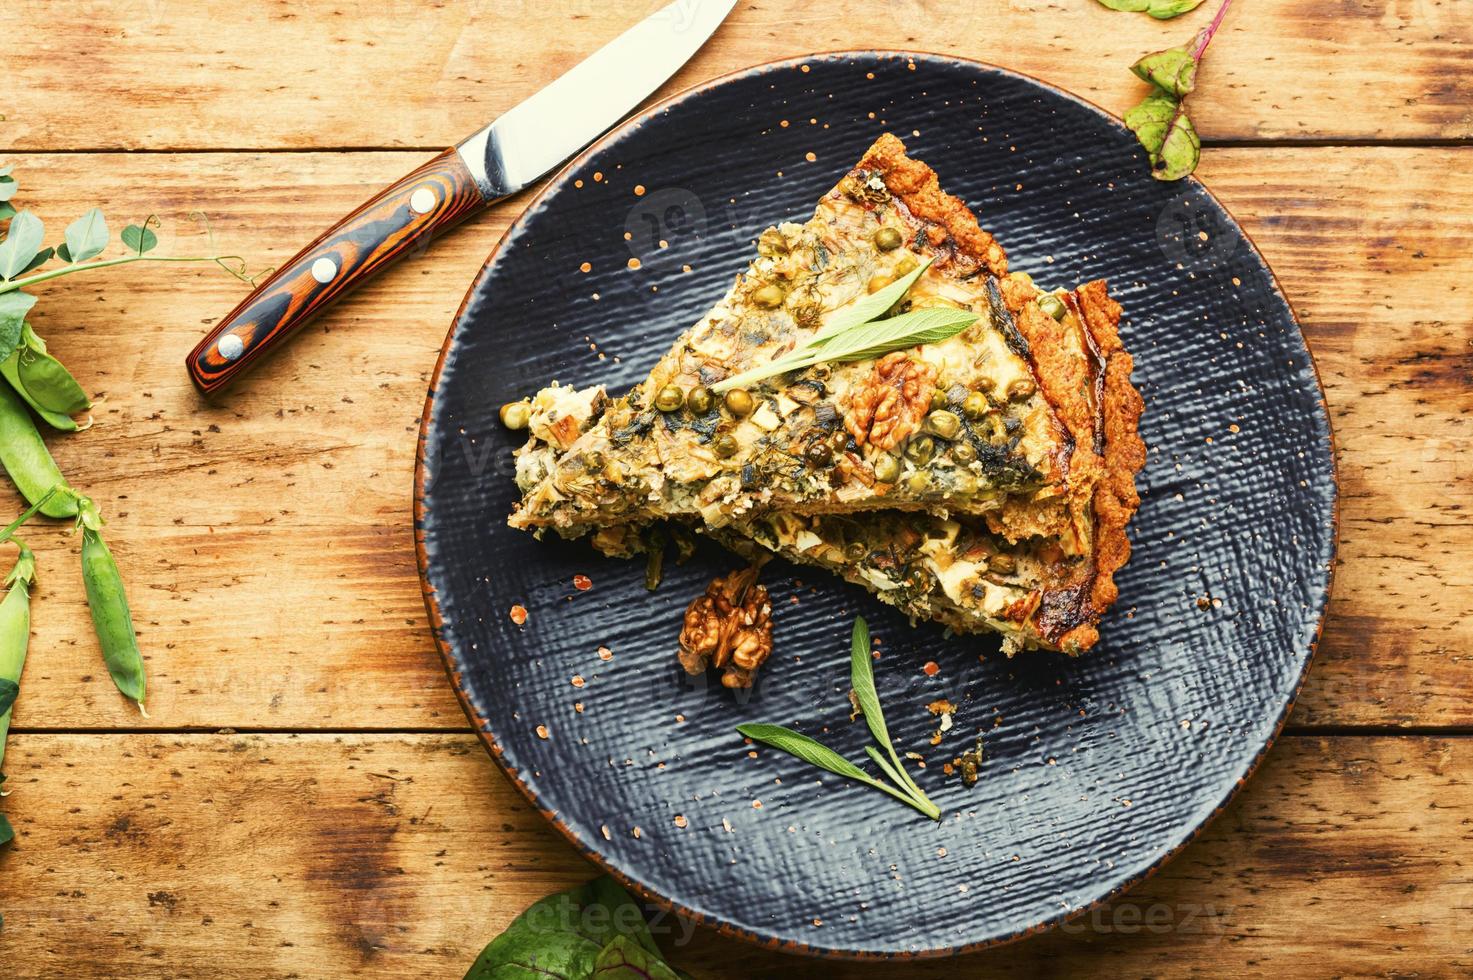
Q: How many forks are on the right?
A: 0